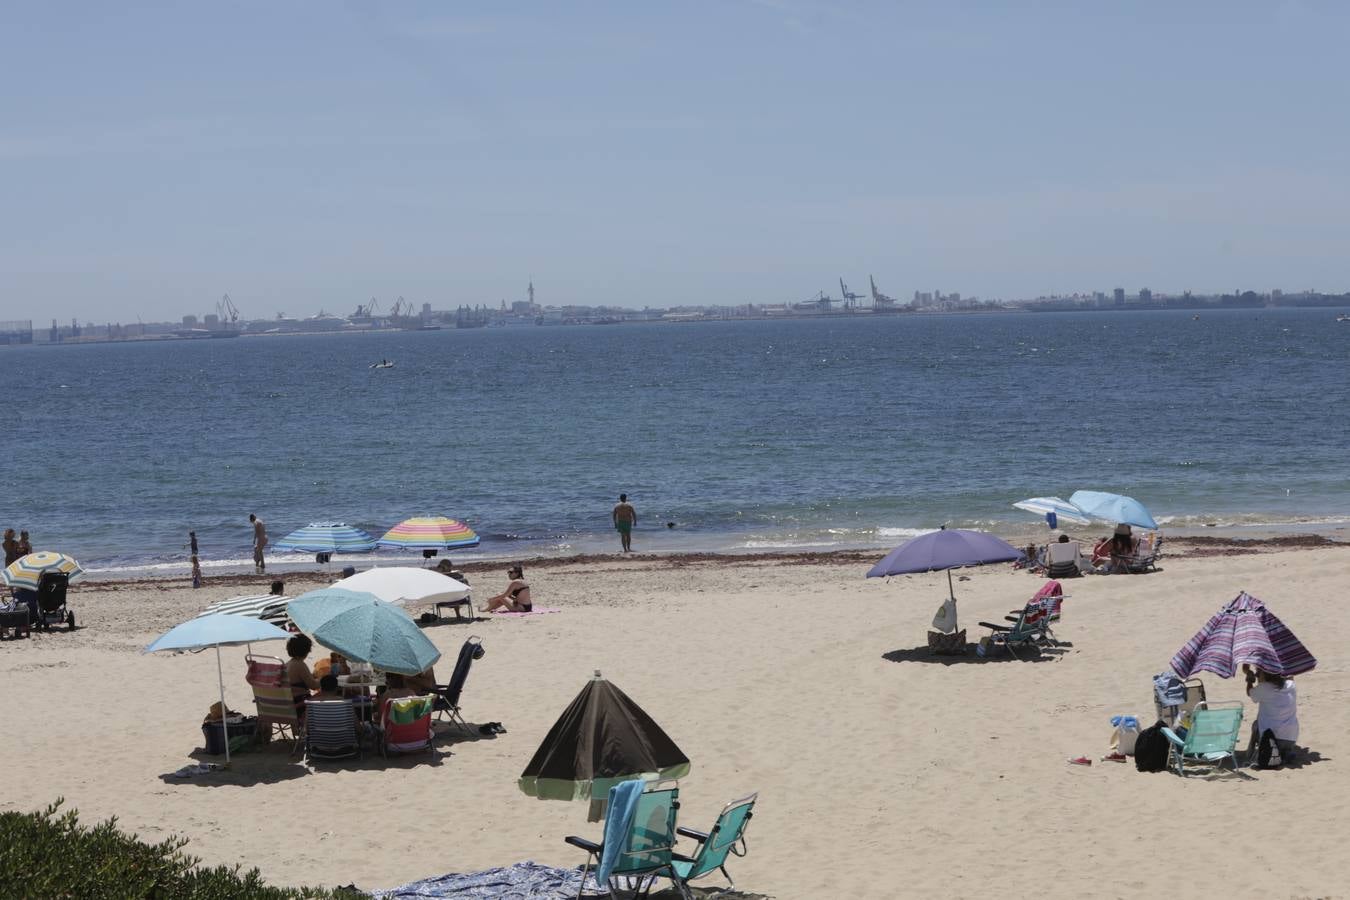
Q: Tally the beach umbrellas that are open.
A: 10